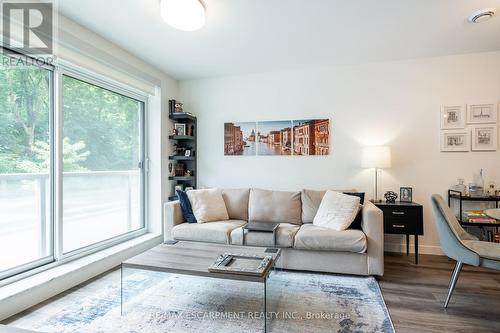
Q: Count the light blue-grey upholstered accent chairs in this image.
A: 1